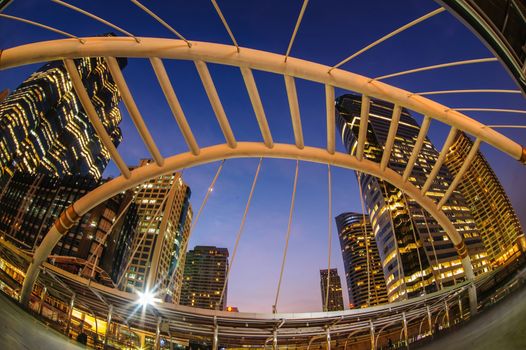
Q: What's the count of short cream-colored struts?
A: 12